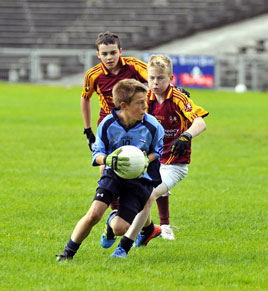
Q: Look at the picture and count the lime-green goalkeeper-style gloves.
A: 2